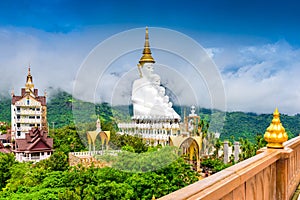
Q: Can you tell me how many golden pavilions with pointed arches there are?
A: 2